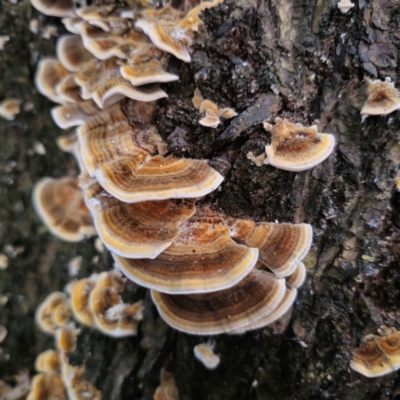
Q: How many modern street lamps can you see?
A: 0